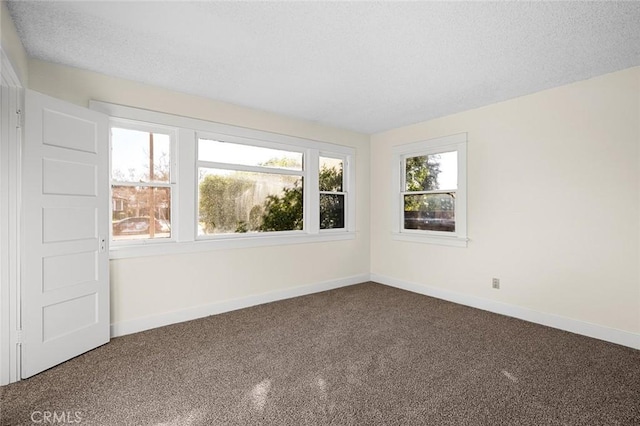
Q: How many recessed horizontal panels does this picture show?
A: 5